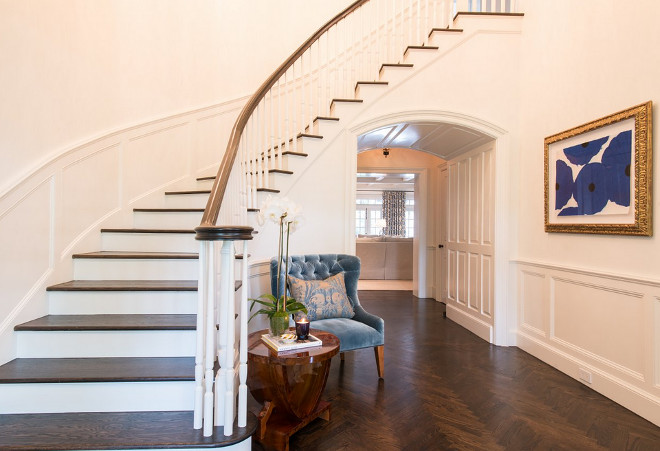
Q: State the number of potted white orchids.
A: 1